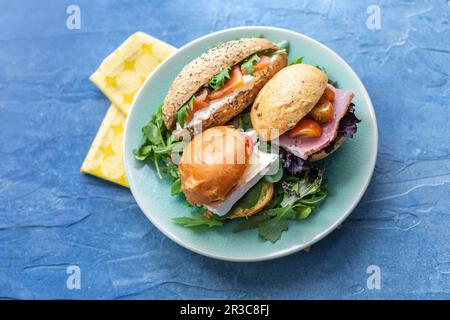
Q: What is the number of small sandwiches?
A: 3